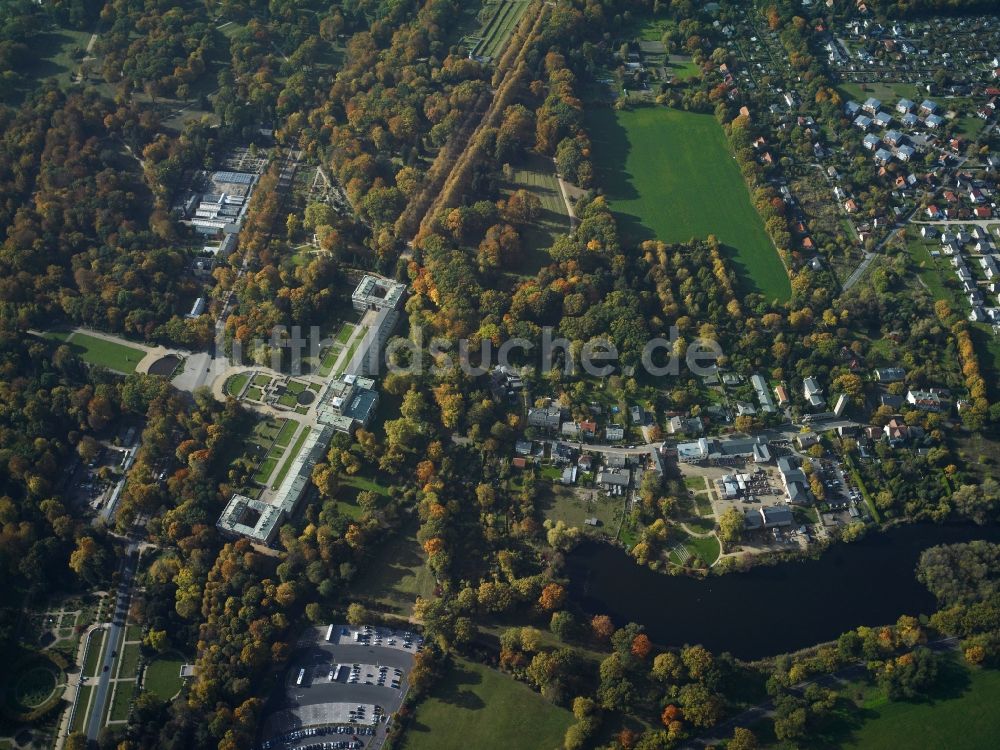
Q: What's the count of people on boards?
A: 0